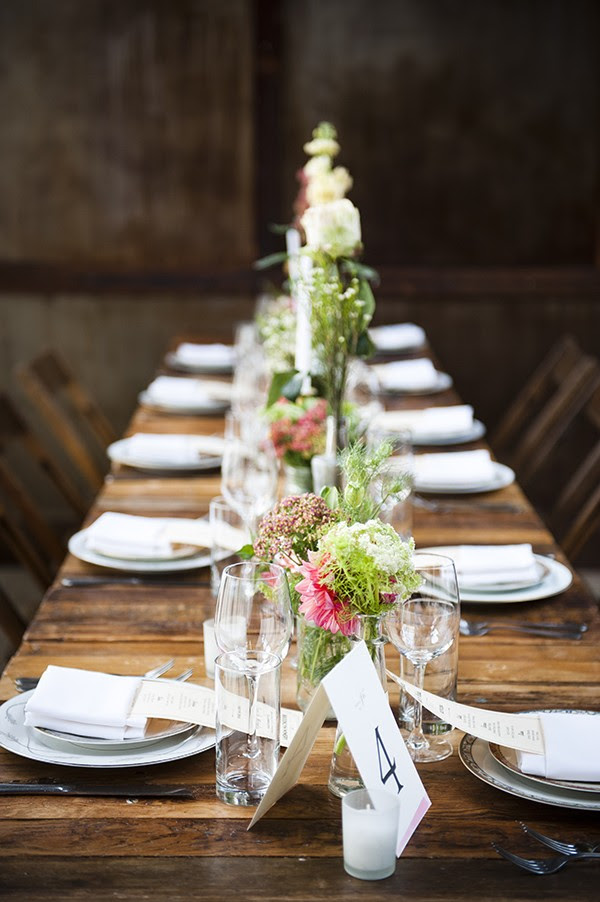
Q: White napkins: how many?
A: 11